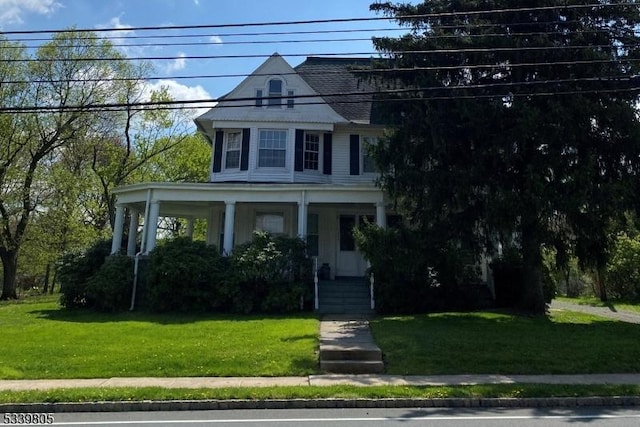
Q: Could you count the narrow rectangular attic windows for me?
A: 2